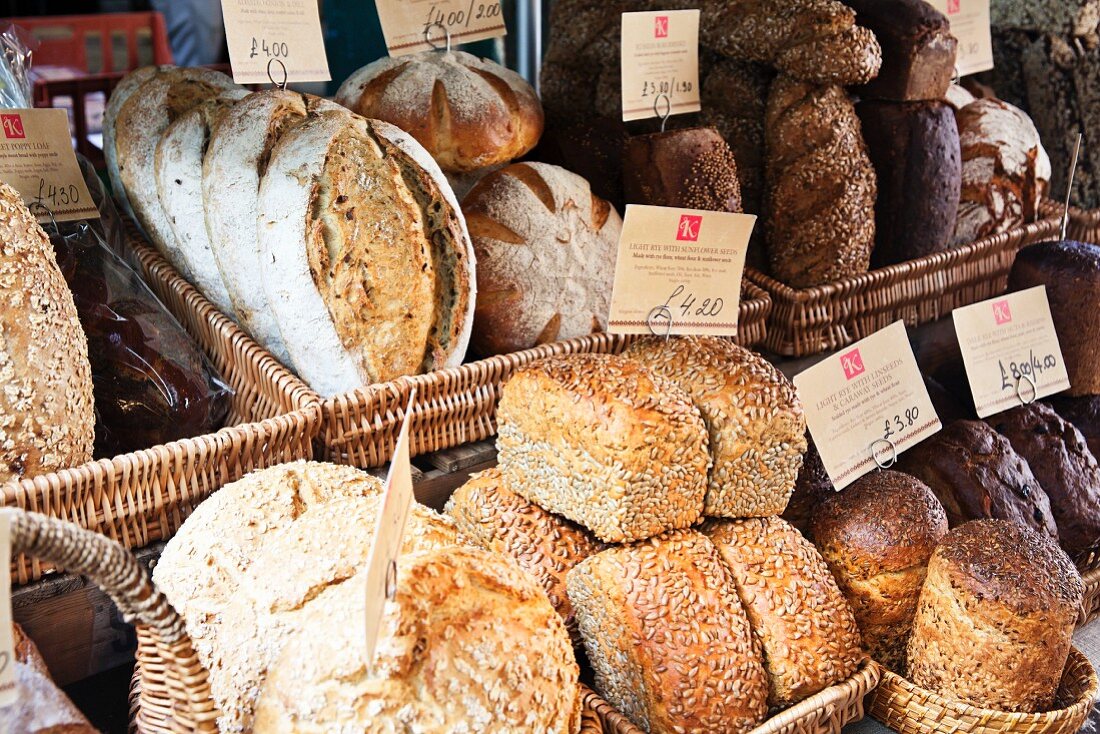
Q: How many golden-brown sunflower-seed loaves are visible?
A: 5